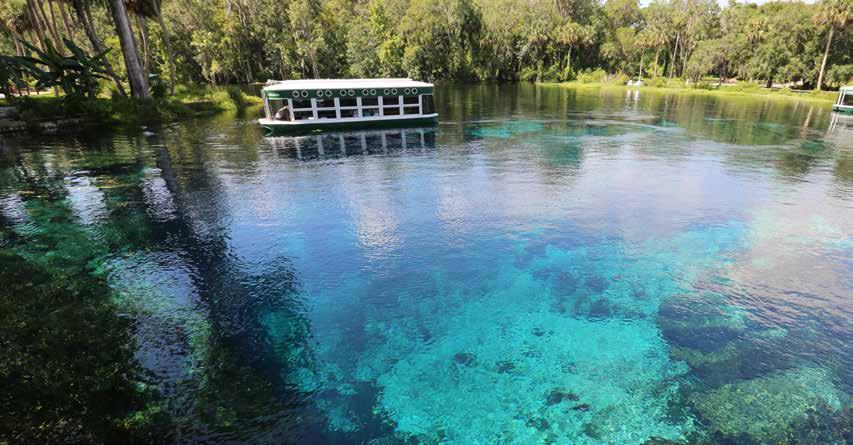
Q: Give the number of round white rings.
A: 12